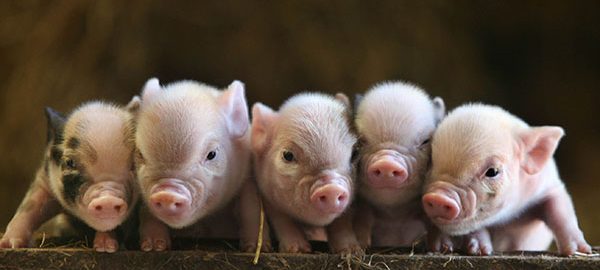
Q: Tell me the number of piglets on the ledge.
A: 5